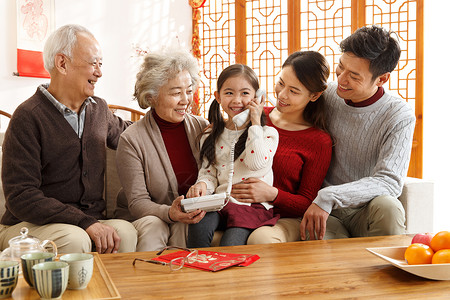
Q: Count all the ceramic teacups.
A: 4